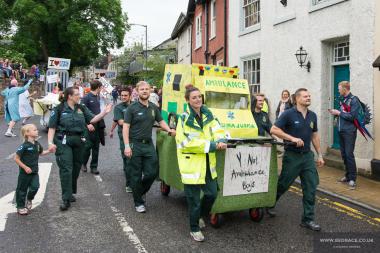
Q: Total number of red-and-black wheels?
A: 3